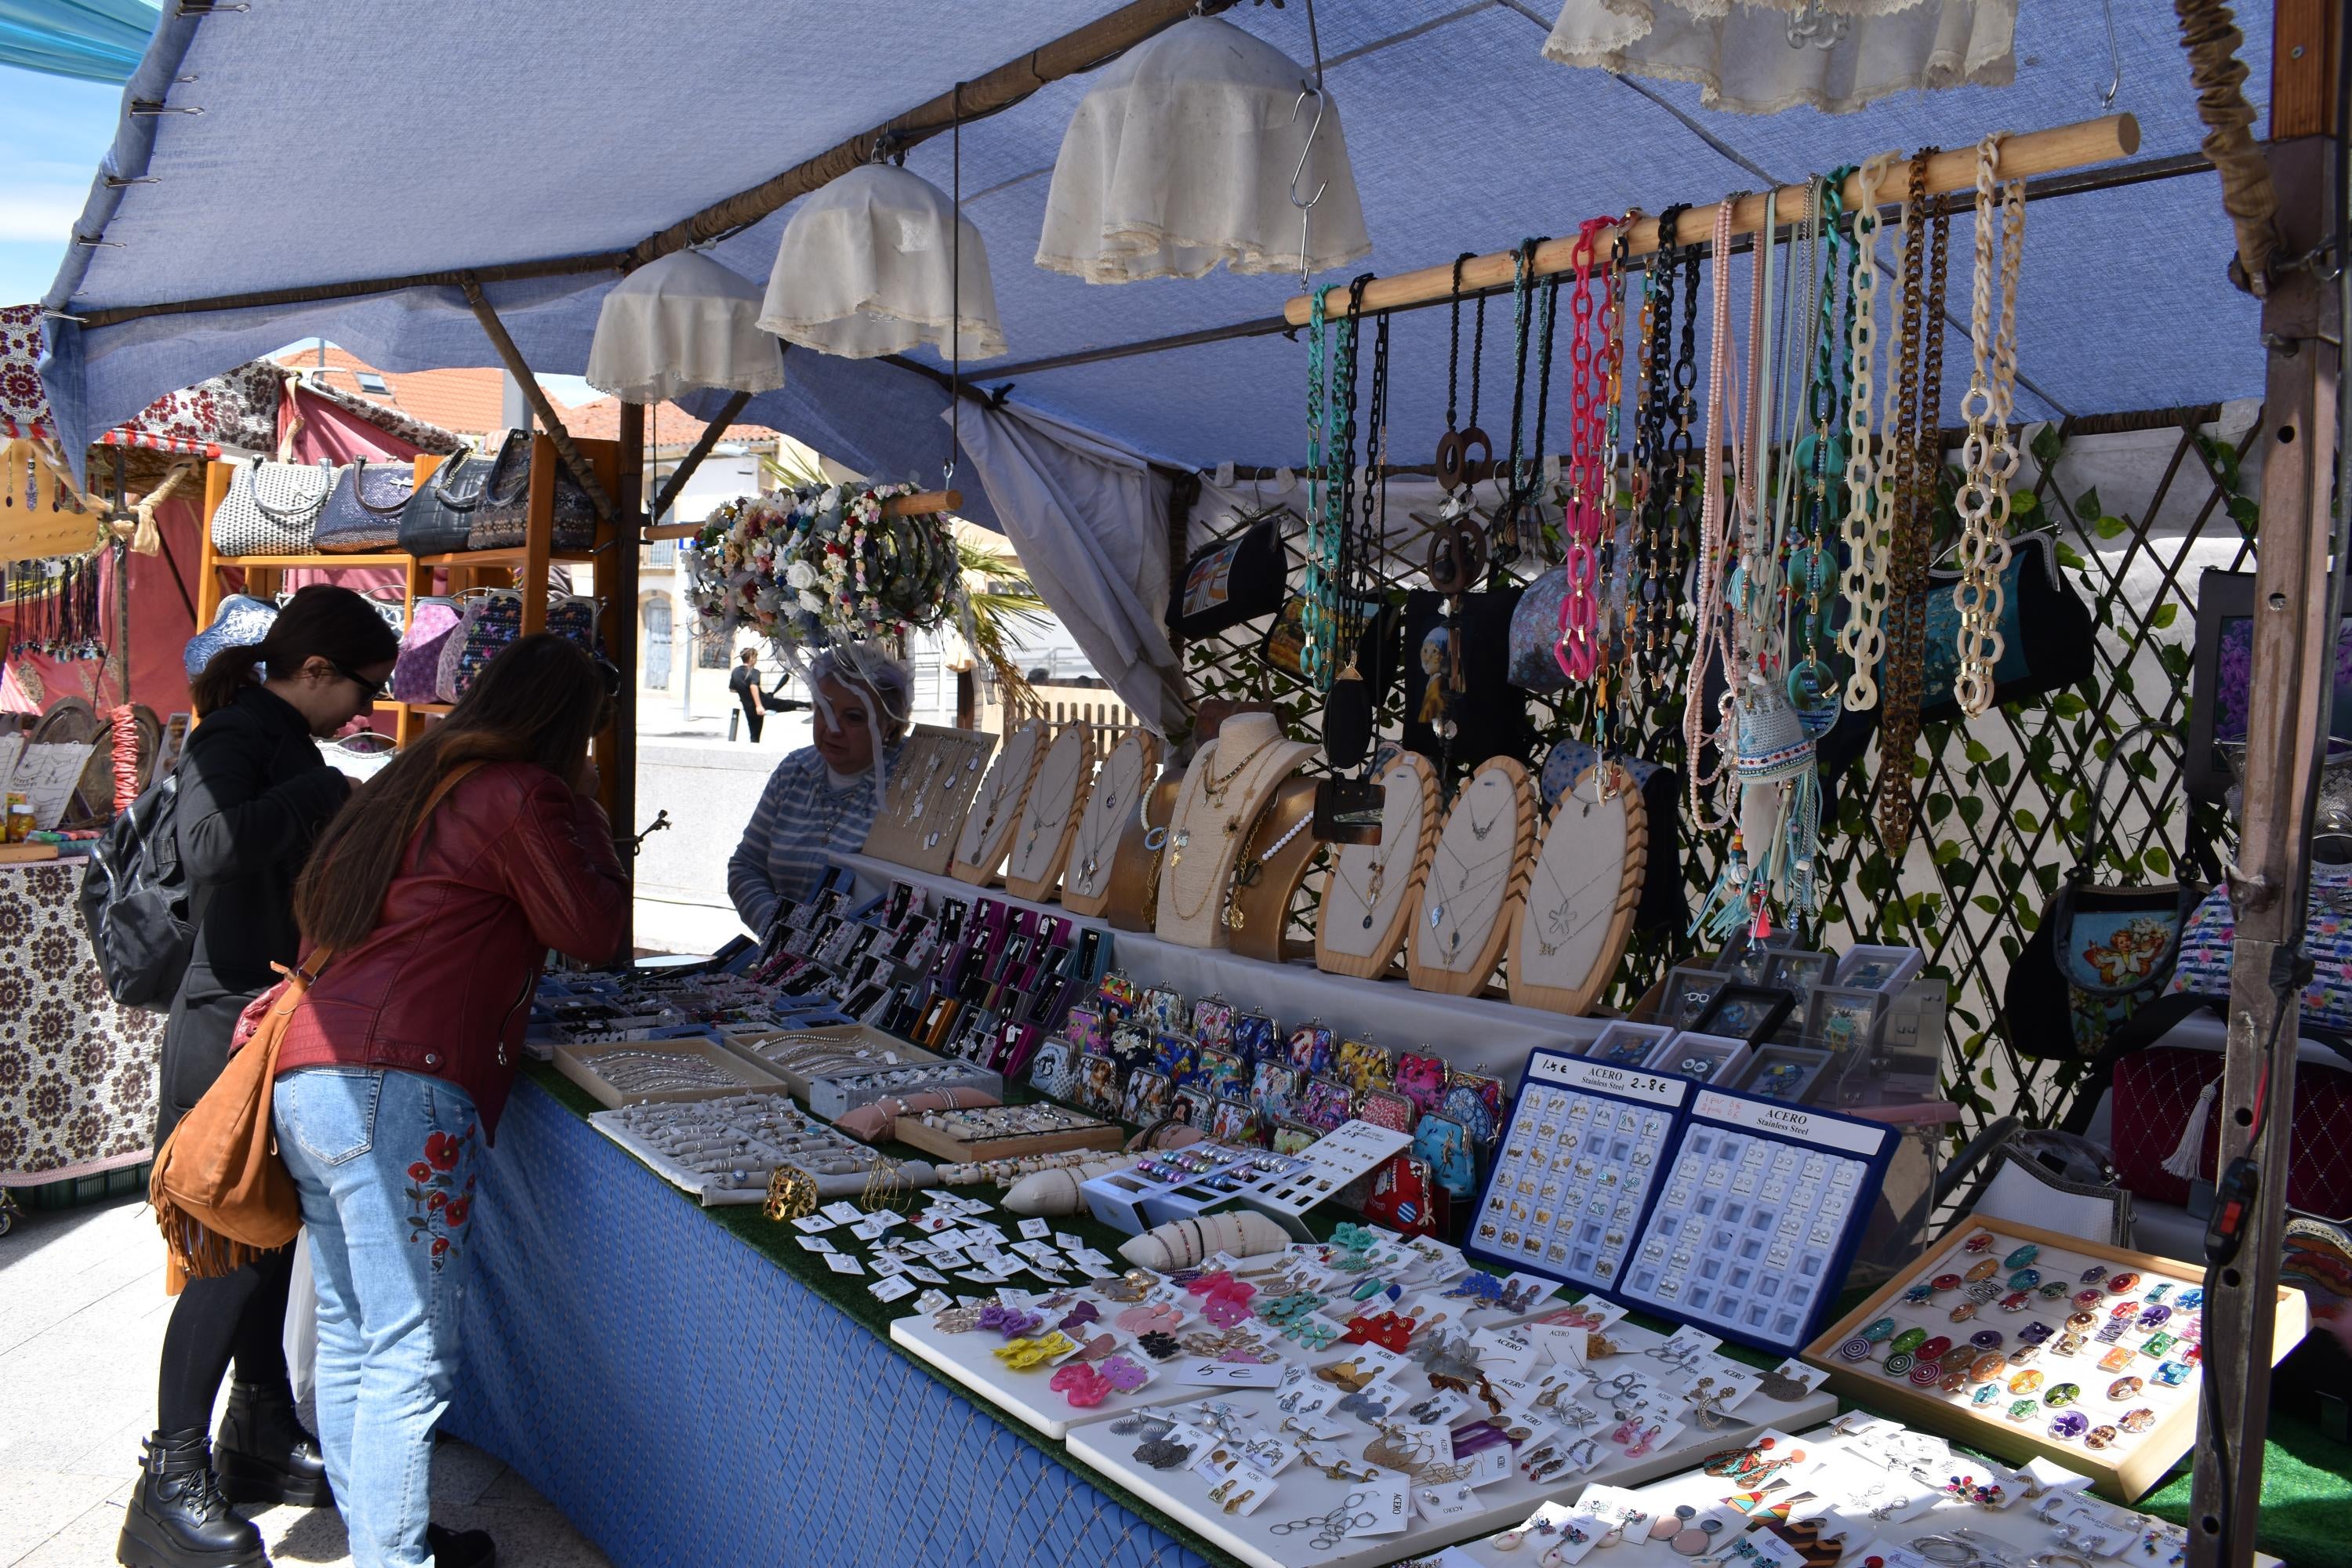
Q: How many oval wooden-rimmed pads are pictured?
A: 6